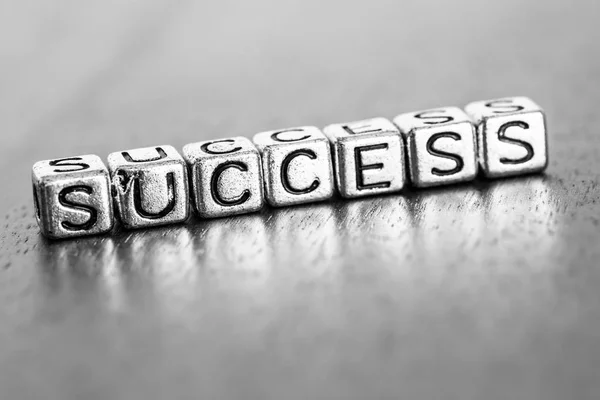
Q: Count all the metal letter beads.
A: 7